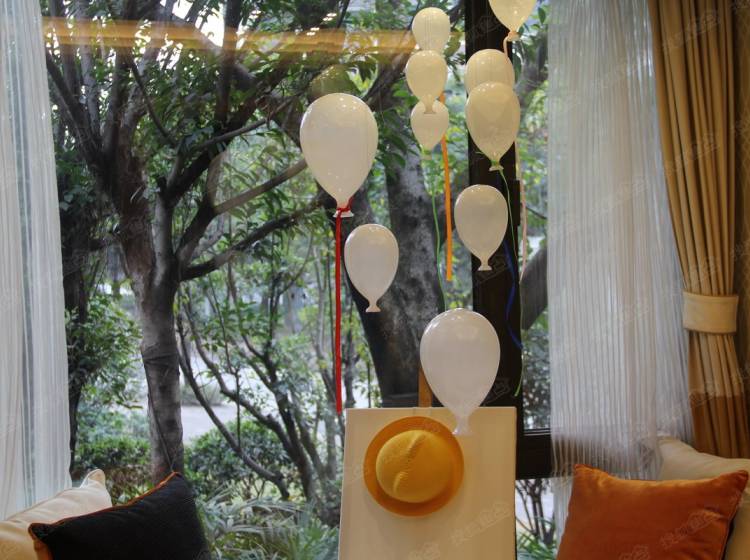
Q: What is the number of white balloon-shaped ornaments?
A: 10